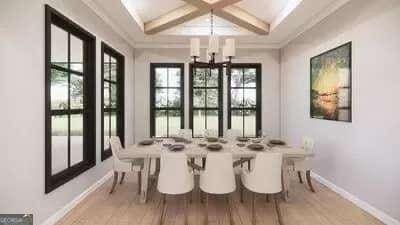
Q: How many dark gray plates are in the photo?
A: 8